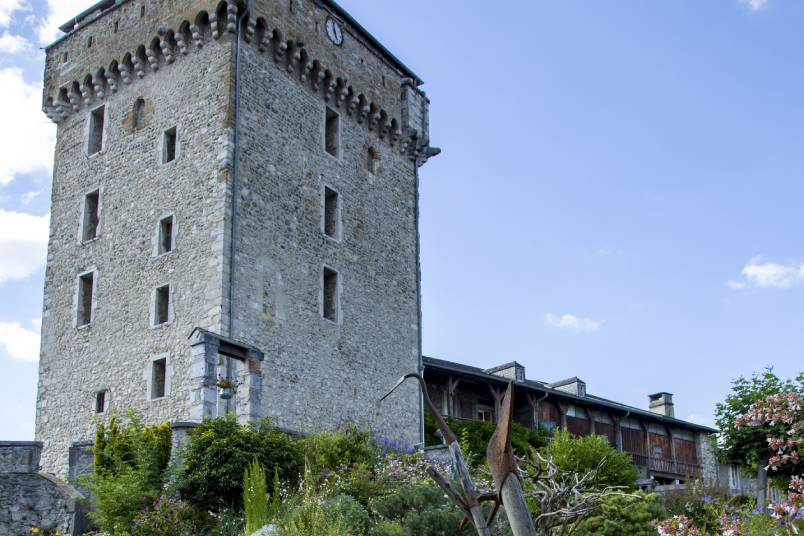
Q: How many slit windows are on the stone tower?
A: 11